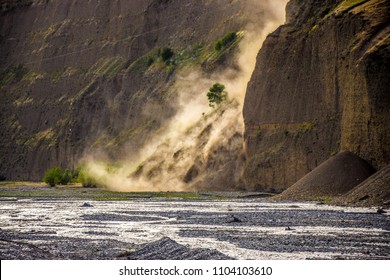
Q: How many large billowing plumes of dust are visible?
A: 1